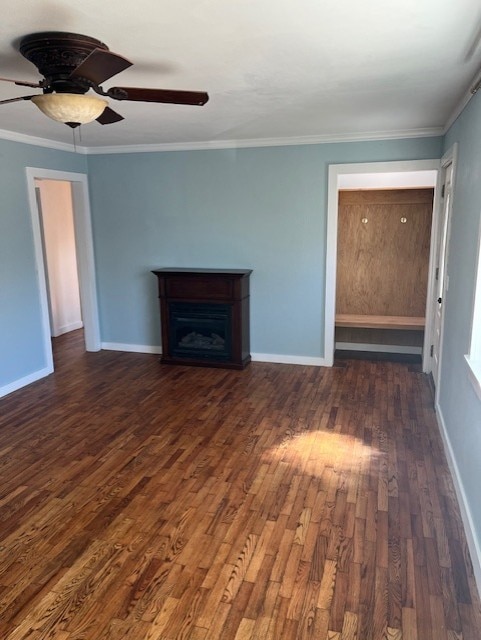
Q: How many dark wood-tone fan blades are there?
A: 5